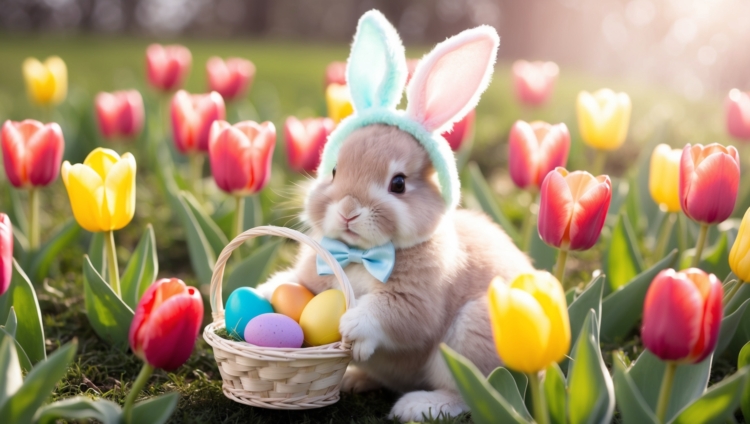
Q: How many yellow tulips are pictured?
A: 7